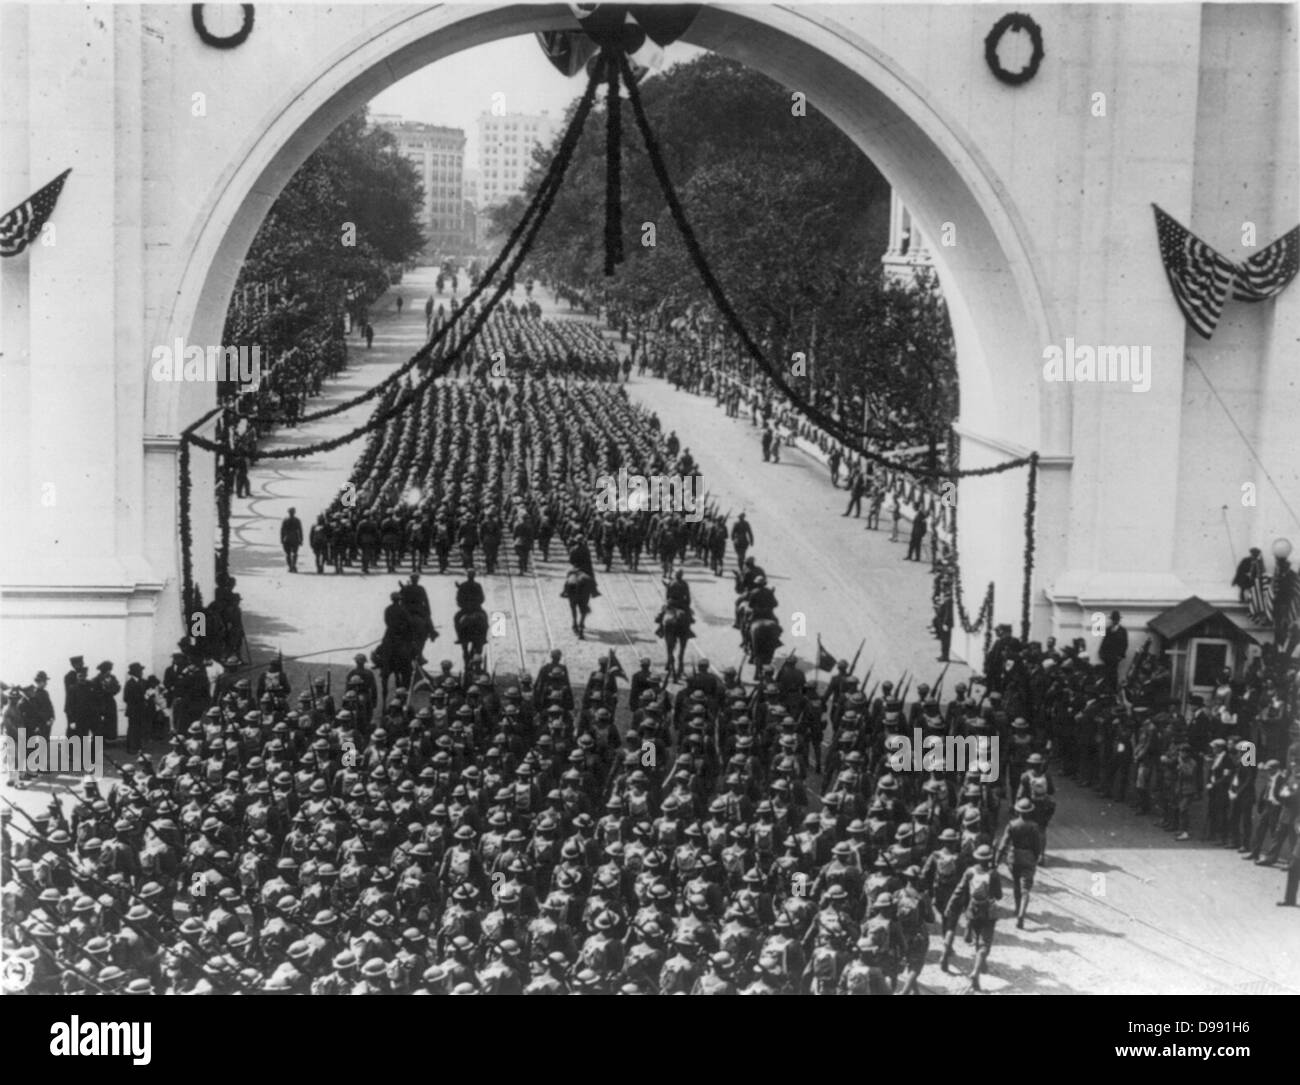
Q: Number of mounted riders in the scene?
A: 7